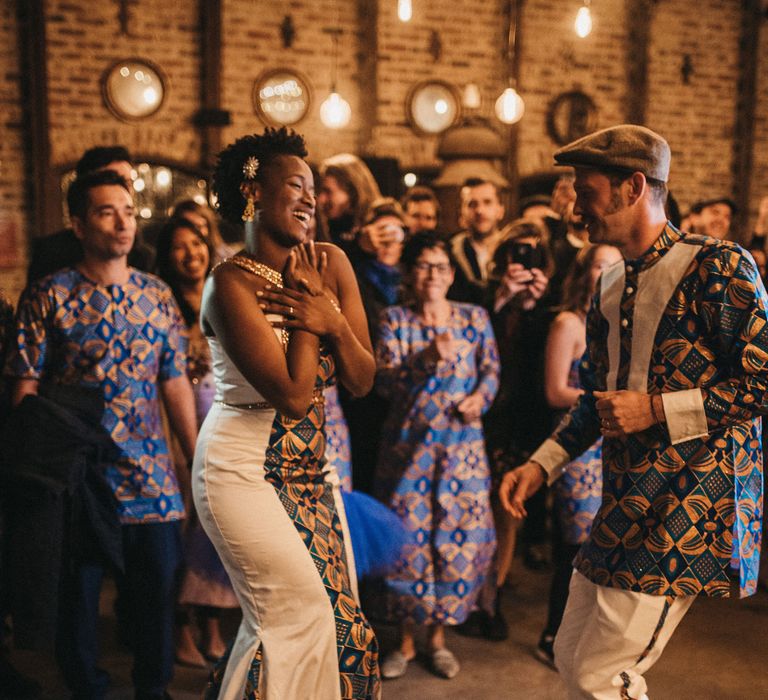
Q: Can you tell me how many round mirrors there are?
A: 4